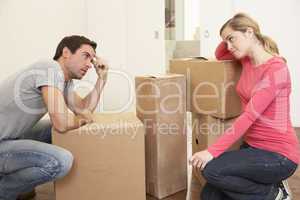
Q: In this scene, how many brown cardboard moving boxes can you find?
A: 4